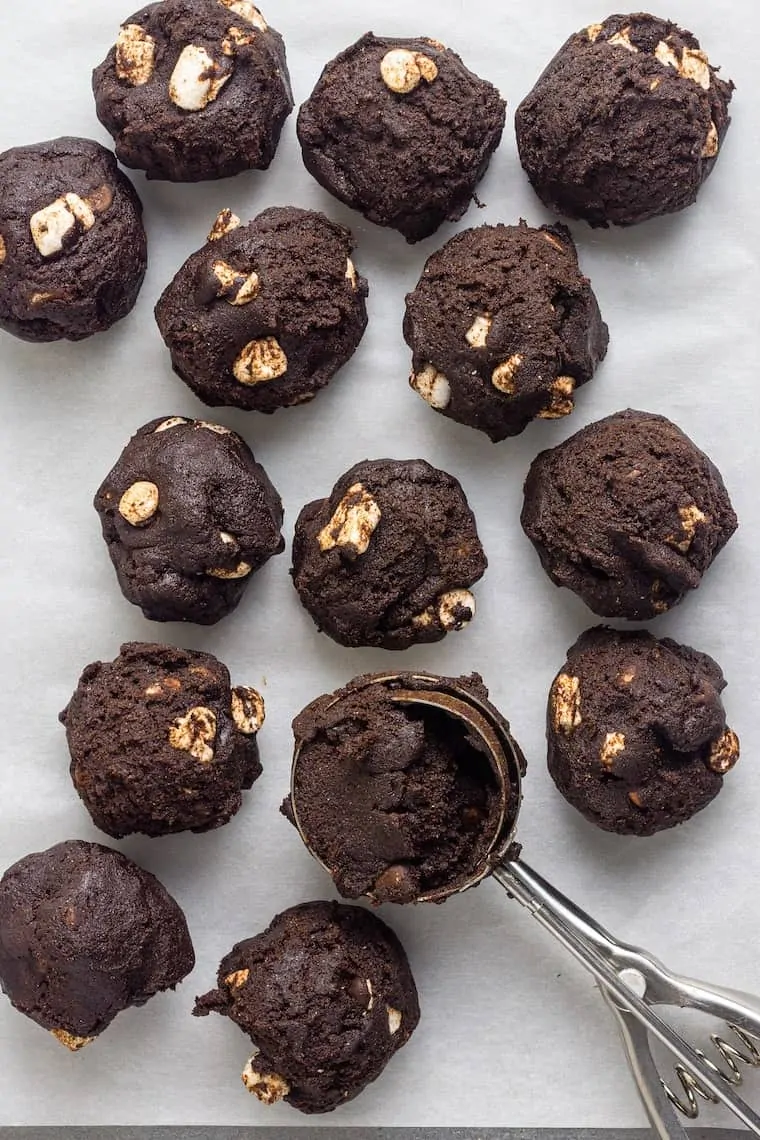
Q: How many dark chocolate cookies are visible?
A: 13